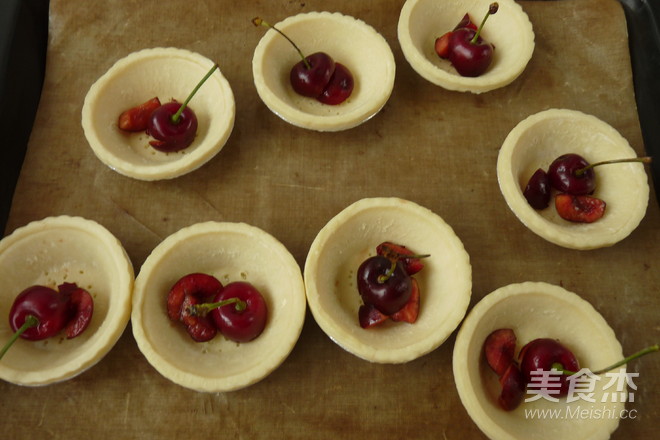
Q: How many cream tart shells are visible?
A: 8